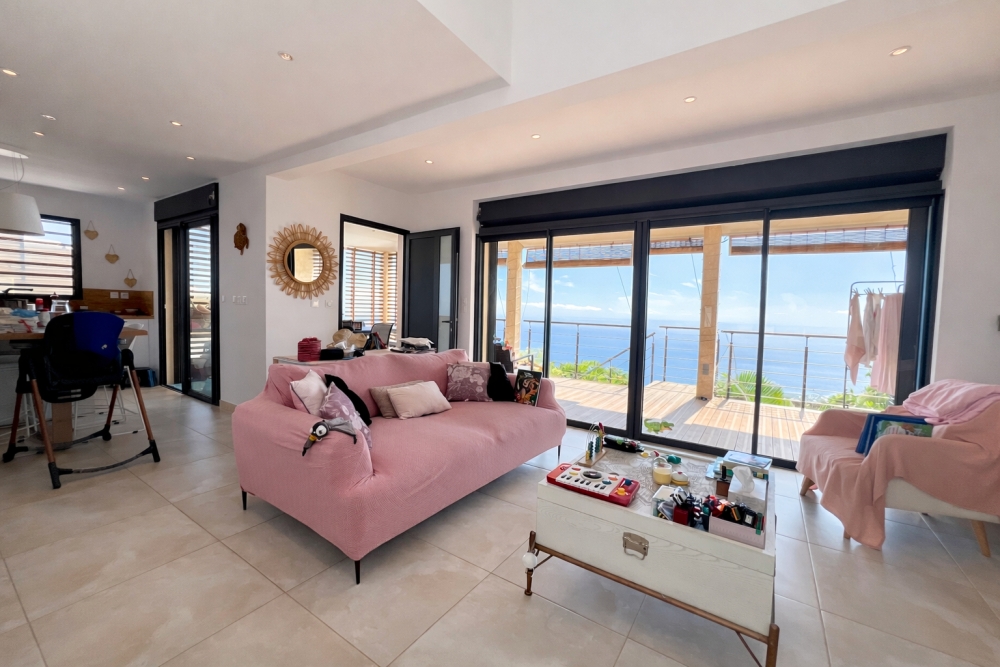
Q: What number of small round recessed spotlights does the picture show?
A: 12